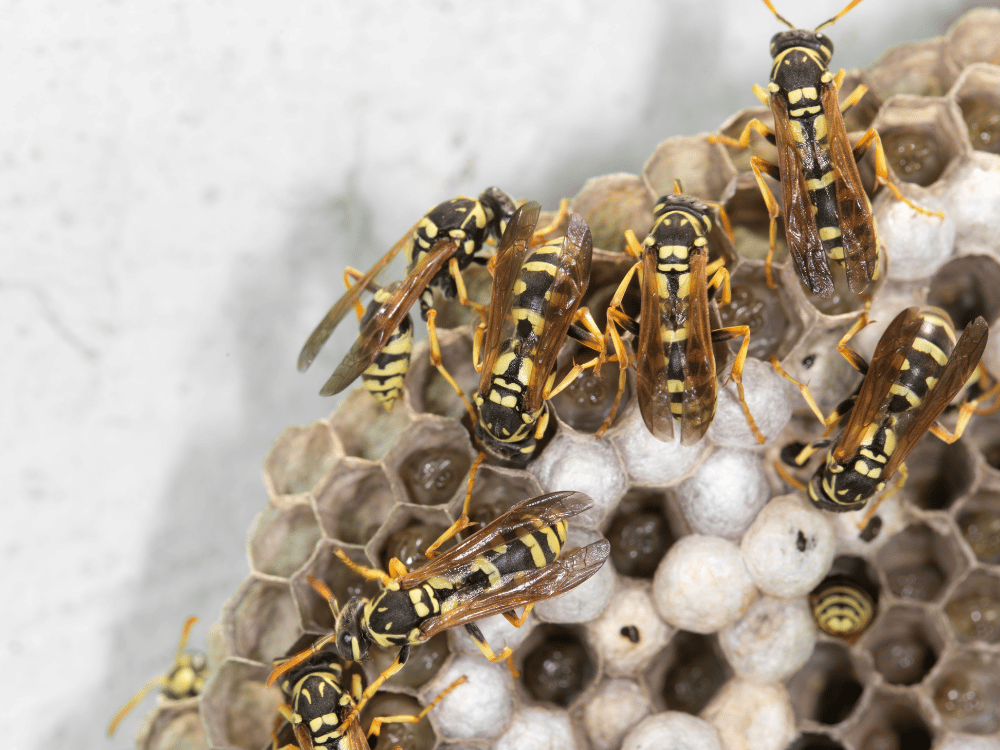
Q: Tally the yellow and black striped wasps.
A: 9